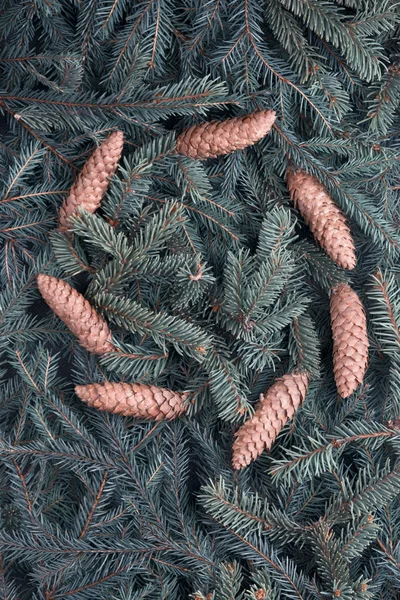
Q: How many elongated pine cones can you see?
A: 7